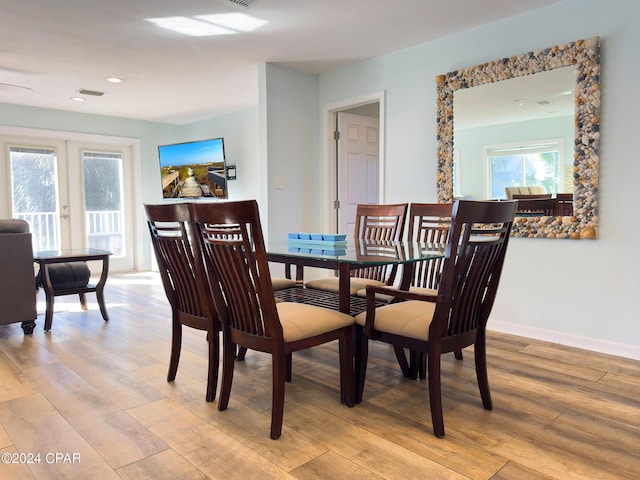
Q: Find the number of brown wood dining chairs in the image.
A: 6